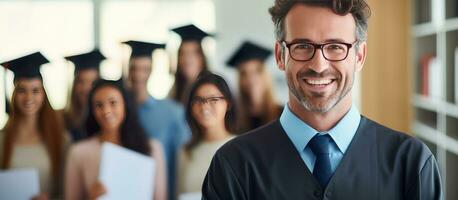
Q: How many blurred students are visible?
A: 7